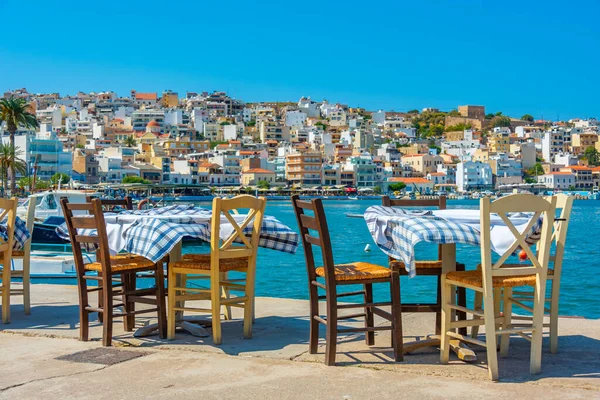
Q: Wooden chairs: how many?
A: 10